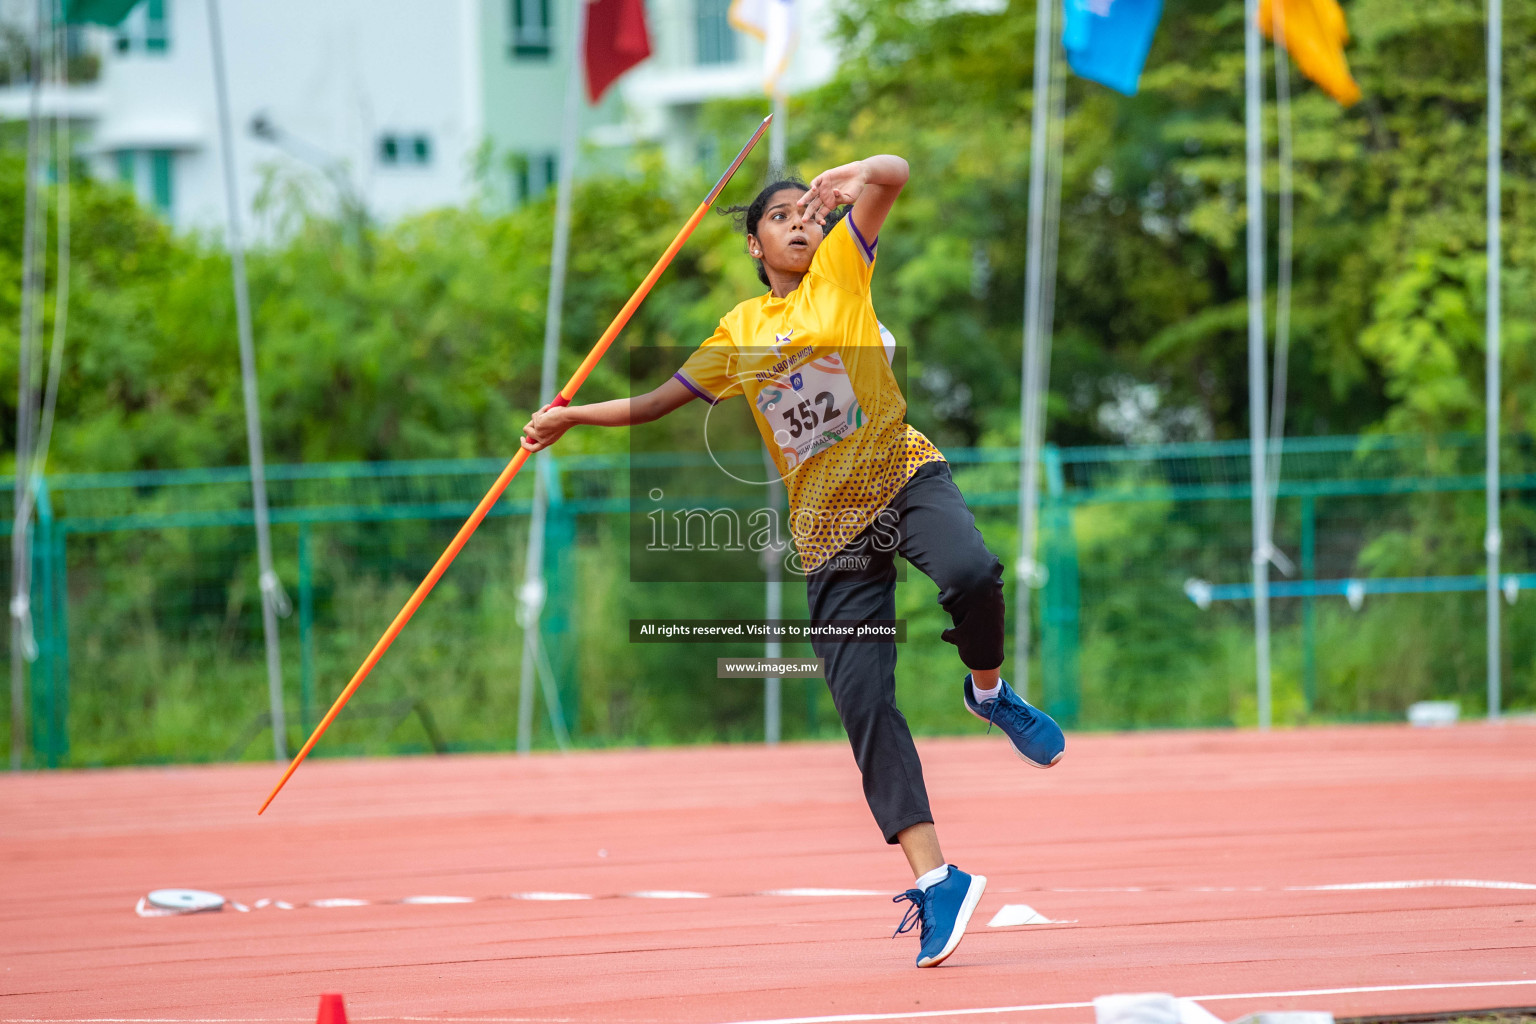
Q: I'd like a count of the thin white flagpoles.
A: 7